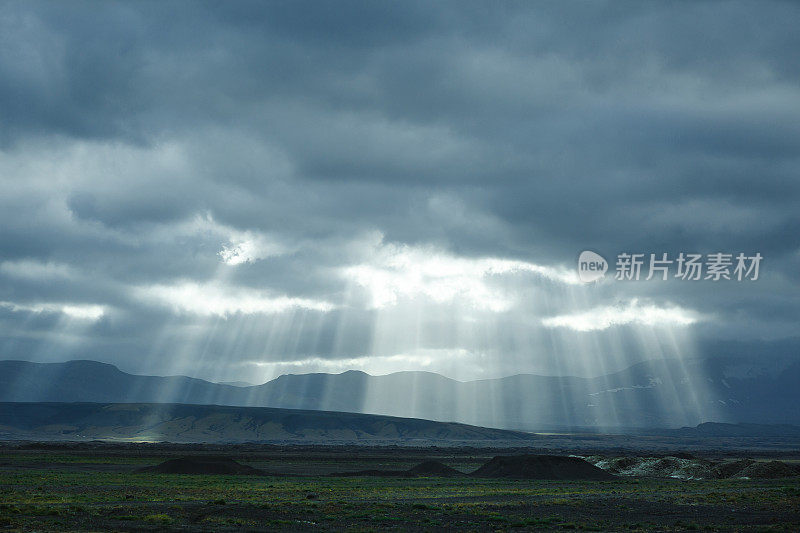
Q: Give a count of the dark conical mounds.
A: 3